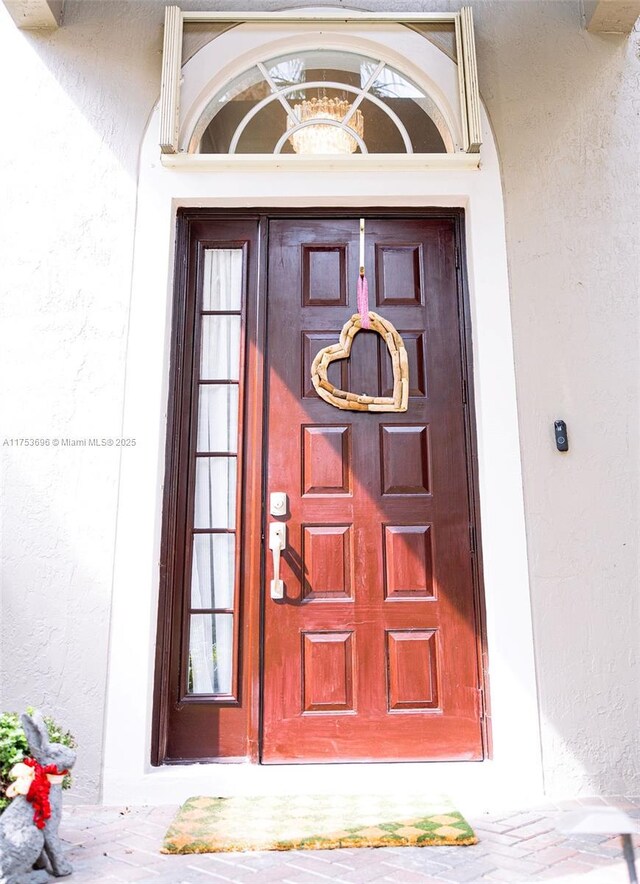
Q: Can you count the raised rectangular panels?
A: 10